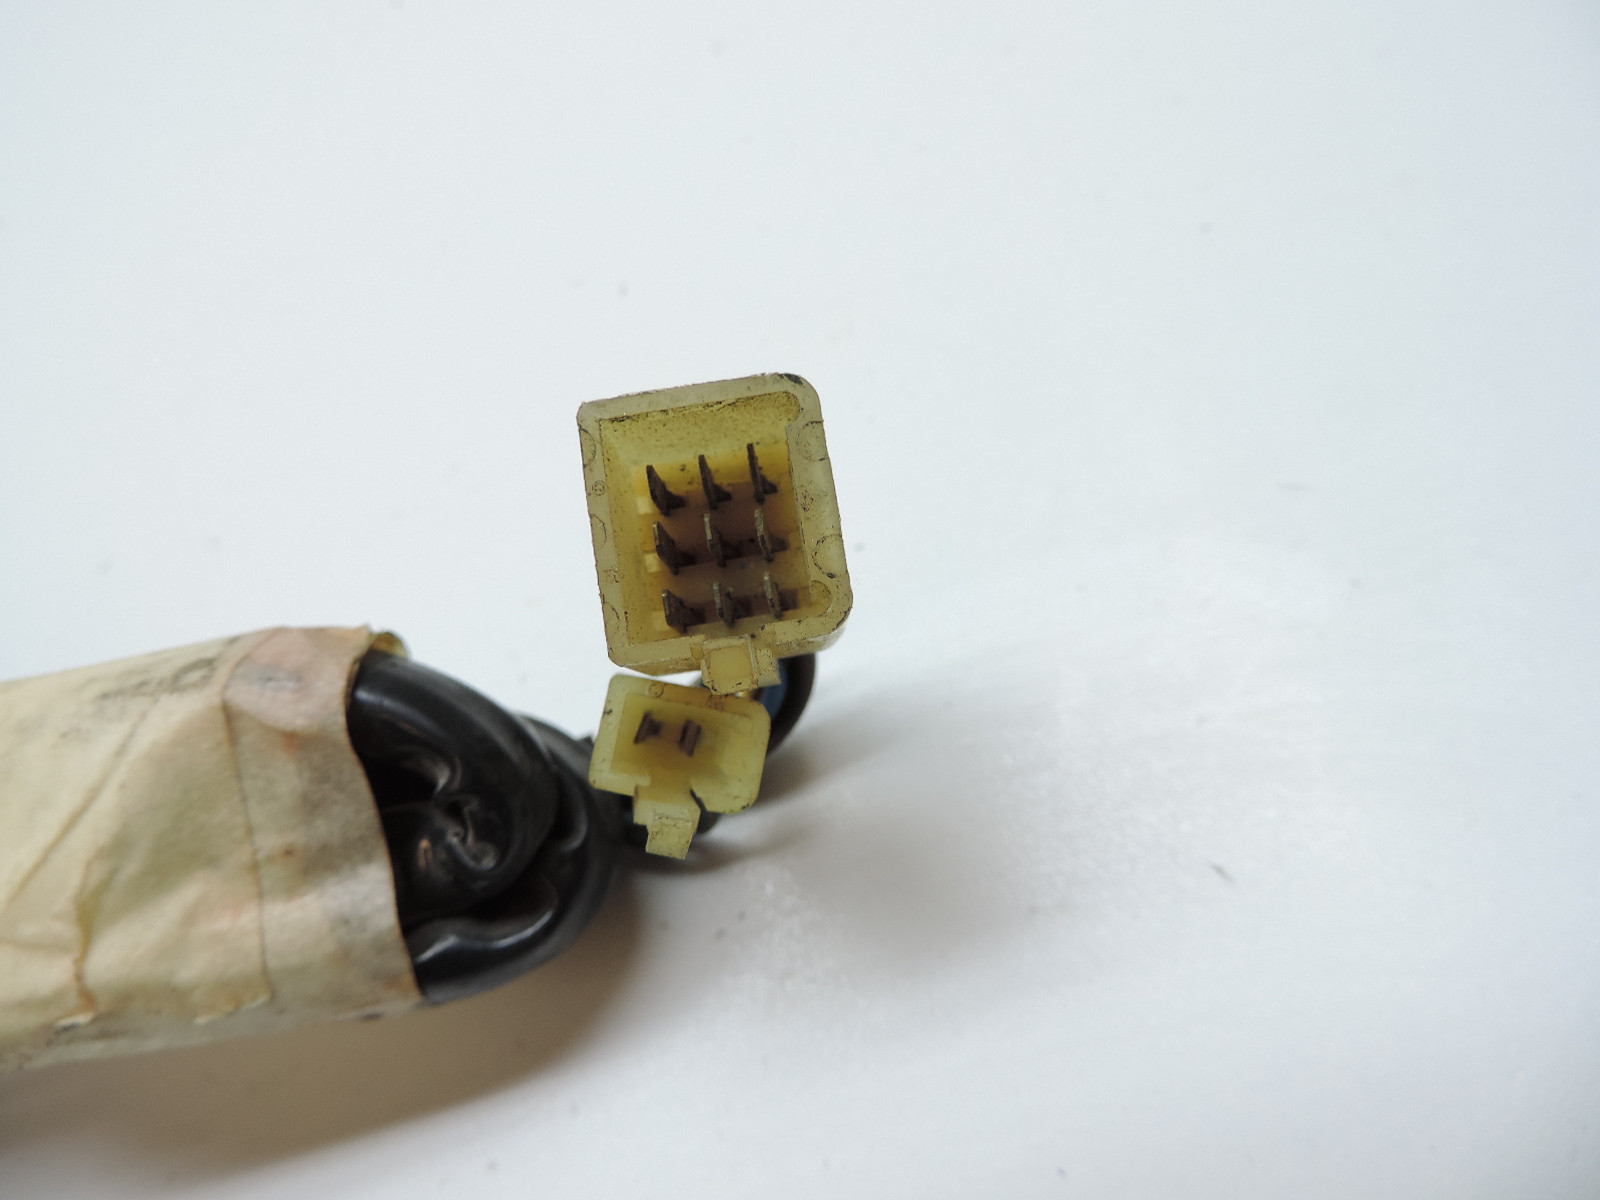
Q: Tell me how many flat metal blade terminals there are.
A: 11